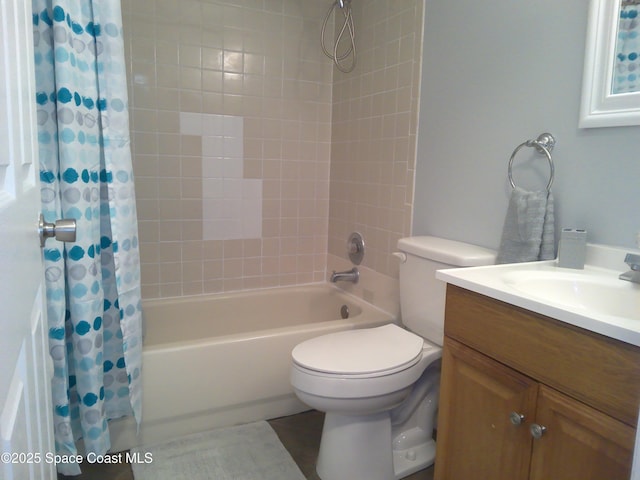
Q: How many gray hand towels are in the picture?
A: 1